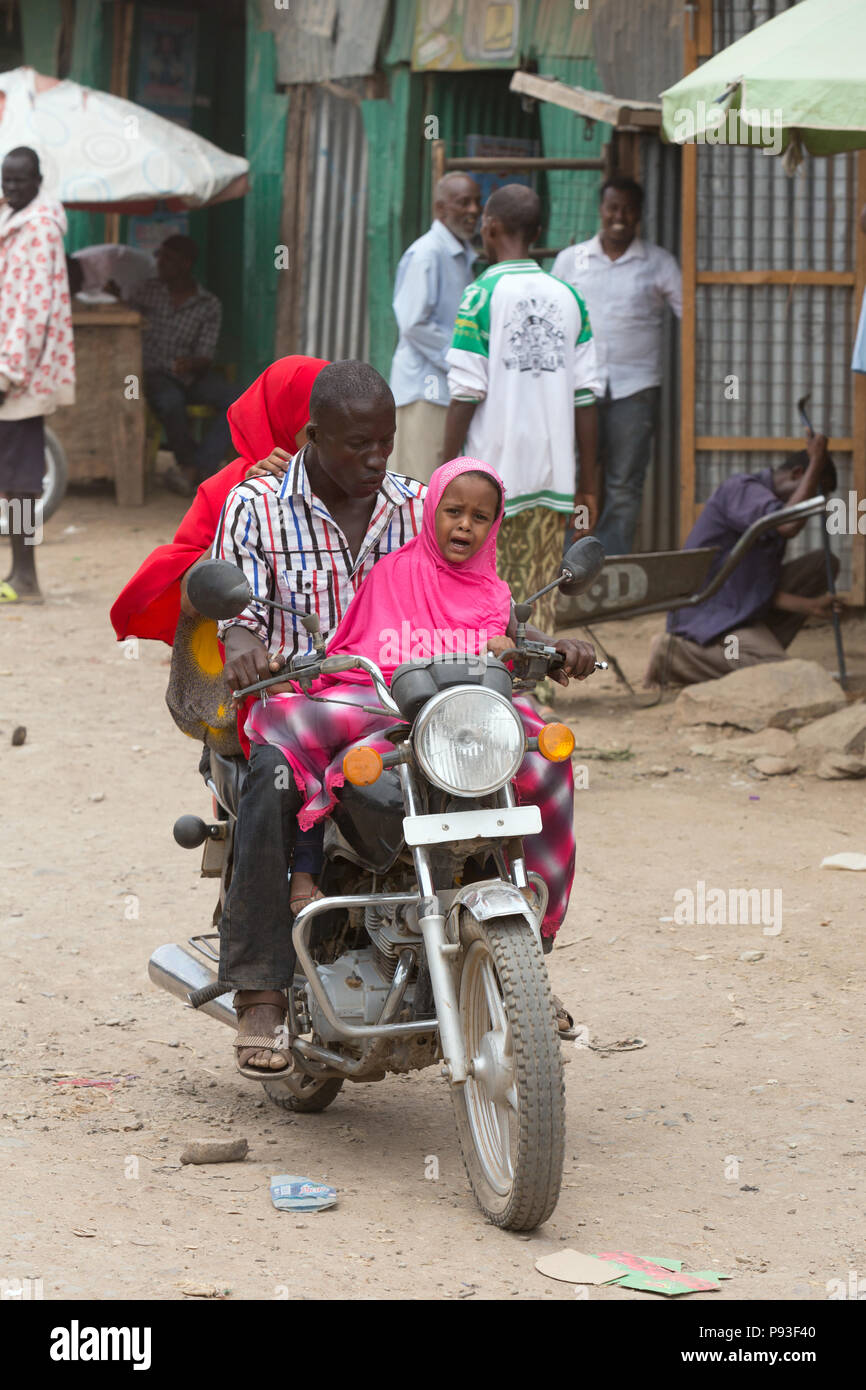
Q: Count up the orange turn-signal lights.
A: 2